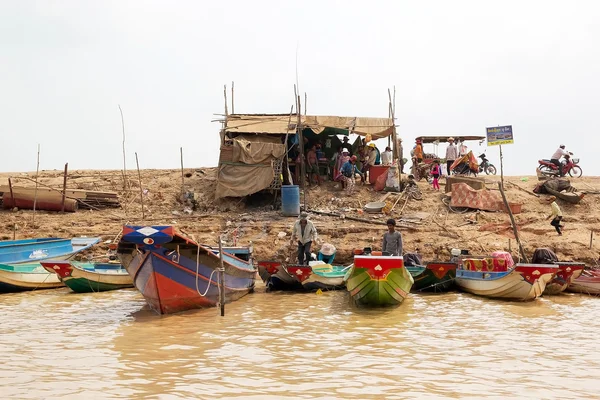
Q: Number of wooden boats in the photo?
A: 11